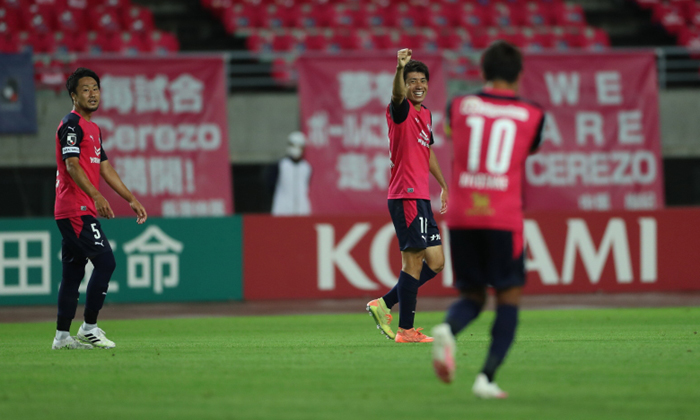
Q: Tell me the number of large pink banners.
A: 3